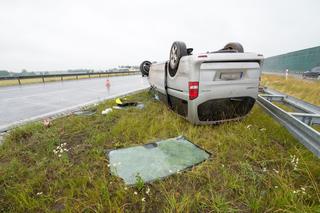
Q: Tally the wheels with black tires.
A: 3